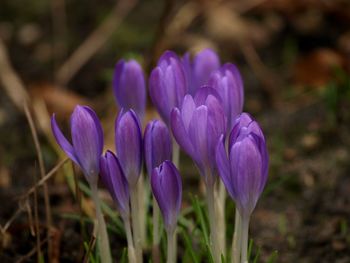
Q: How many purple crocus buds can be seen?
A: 11